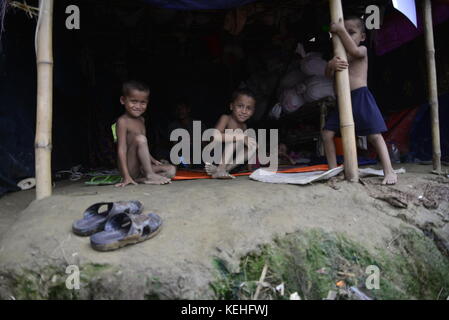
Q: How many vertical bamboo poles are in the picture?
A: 3